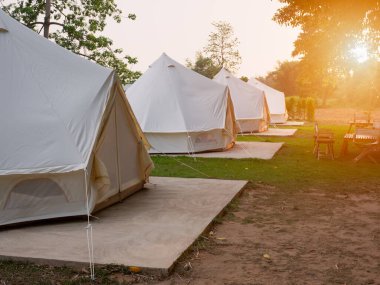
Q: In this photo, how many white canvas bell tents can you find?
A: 4